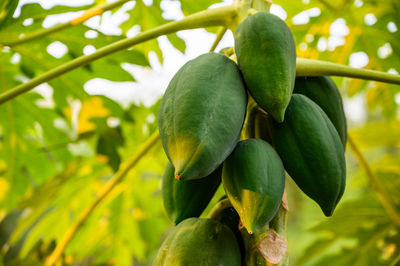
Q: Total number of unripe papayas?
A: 7